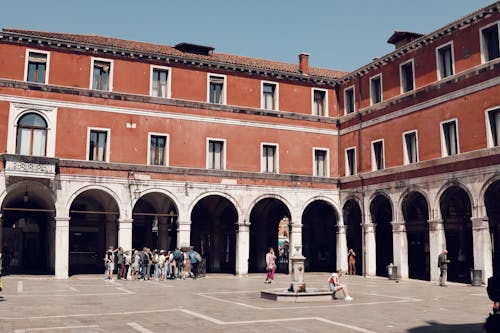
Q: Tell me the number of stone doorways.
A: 11